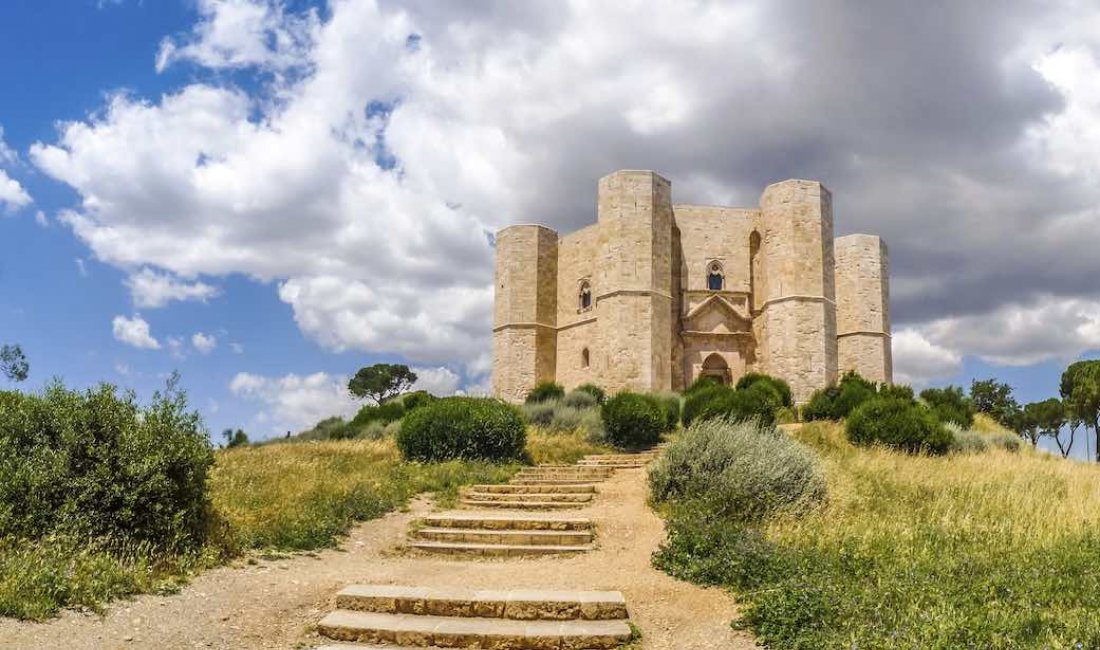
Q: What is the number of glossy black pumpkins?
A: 0